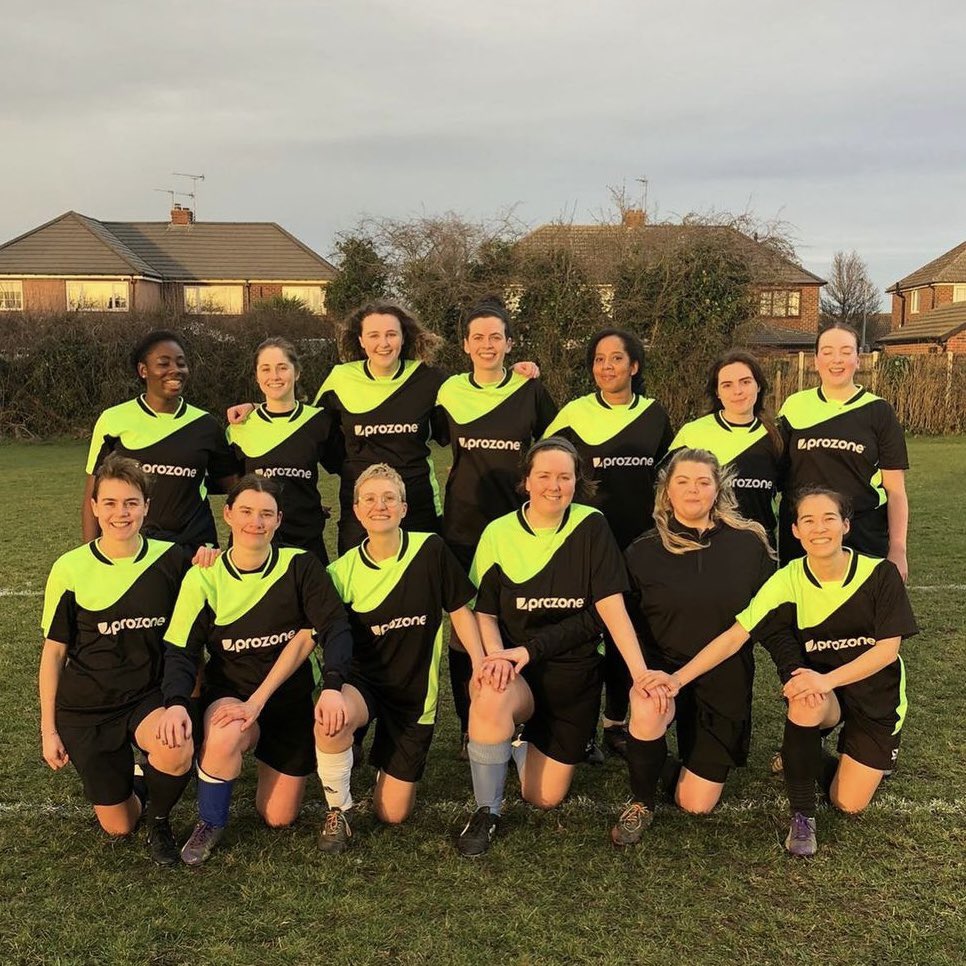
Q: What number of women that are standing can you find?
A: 7